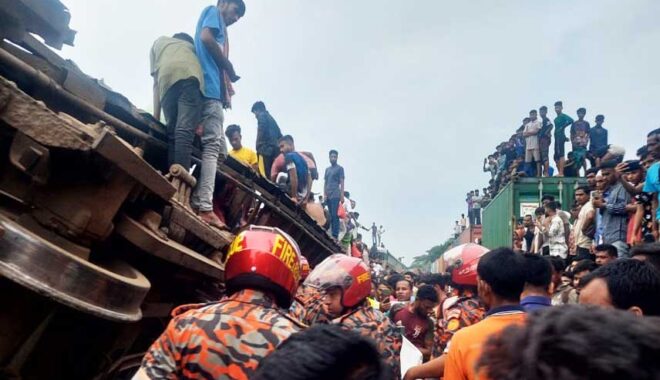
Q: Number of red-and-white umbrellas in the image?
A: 0